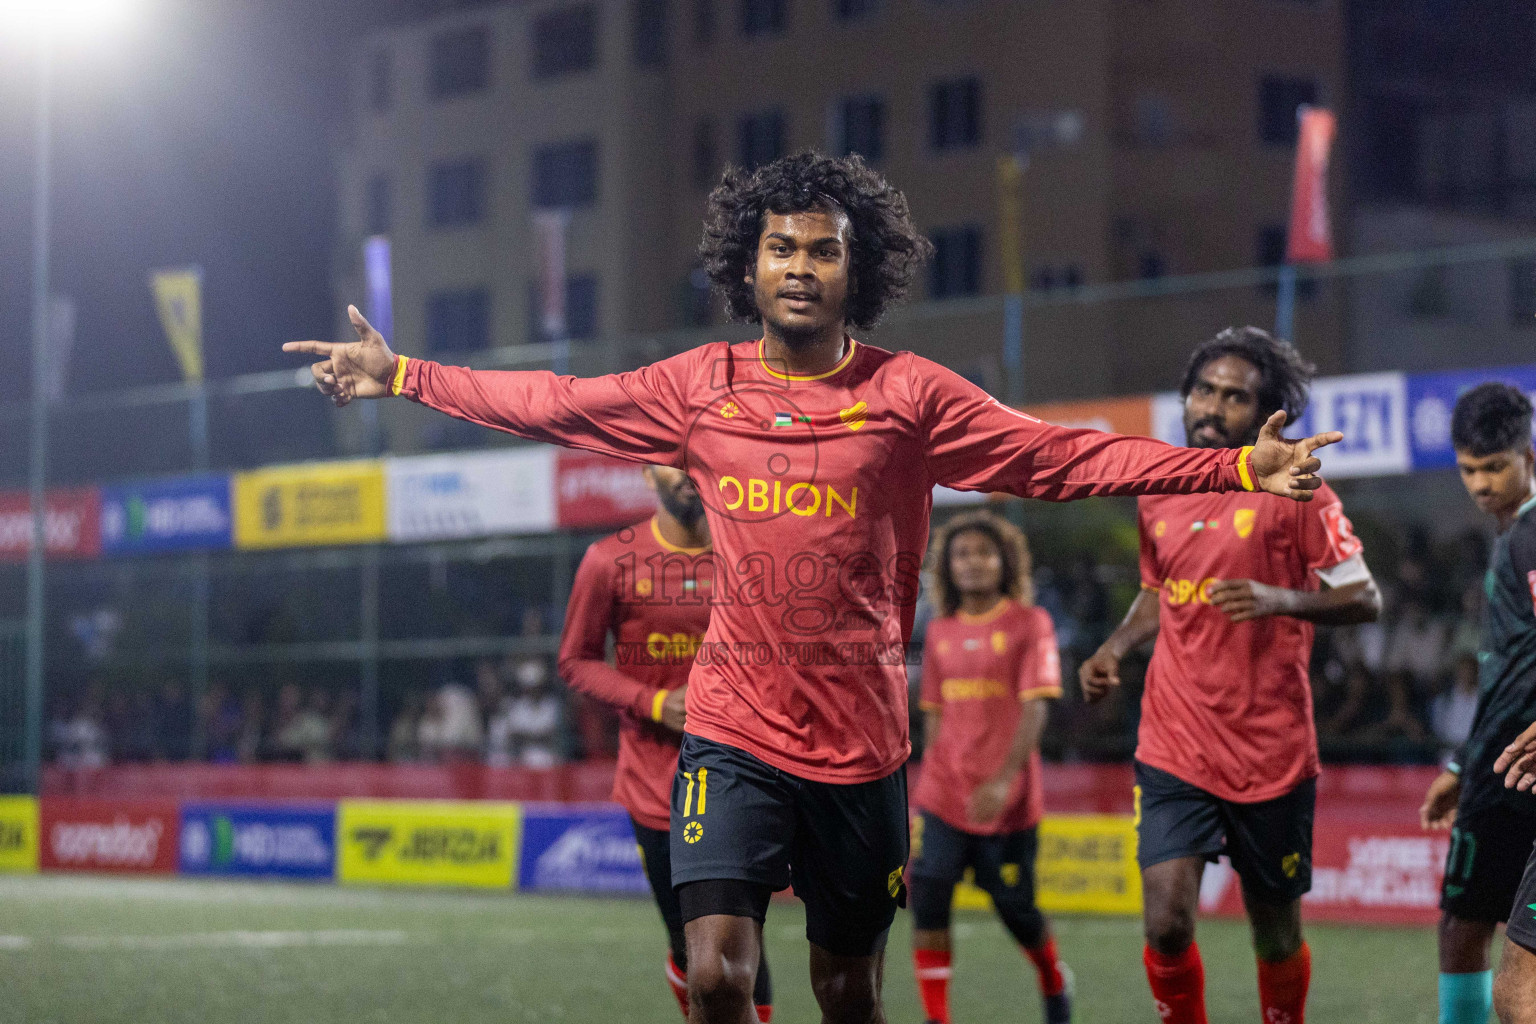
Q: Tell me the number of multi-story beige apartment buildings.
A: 1